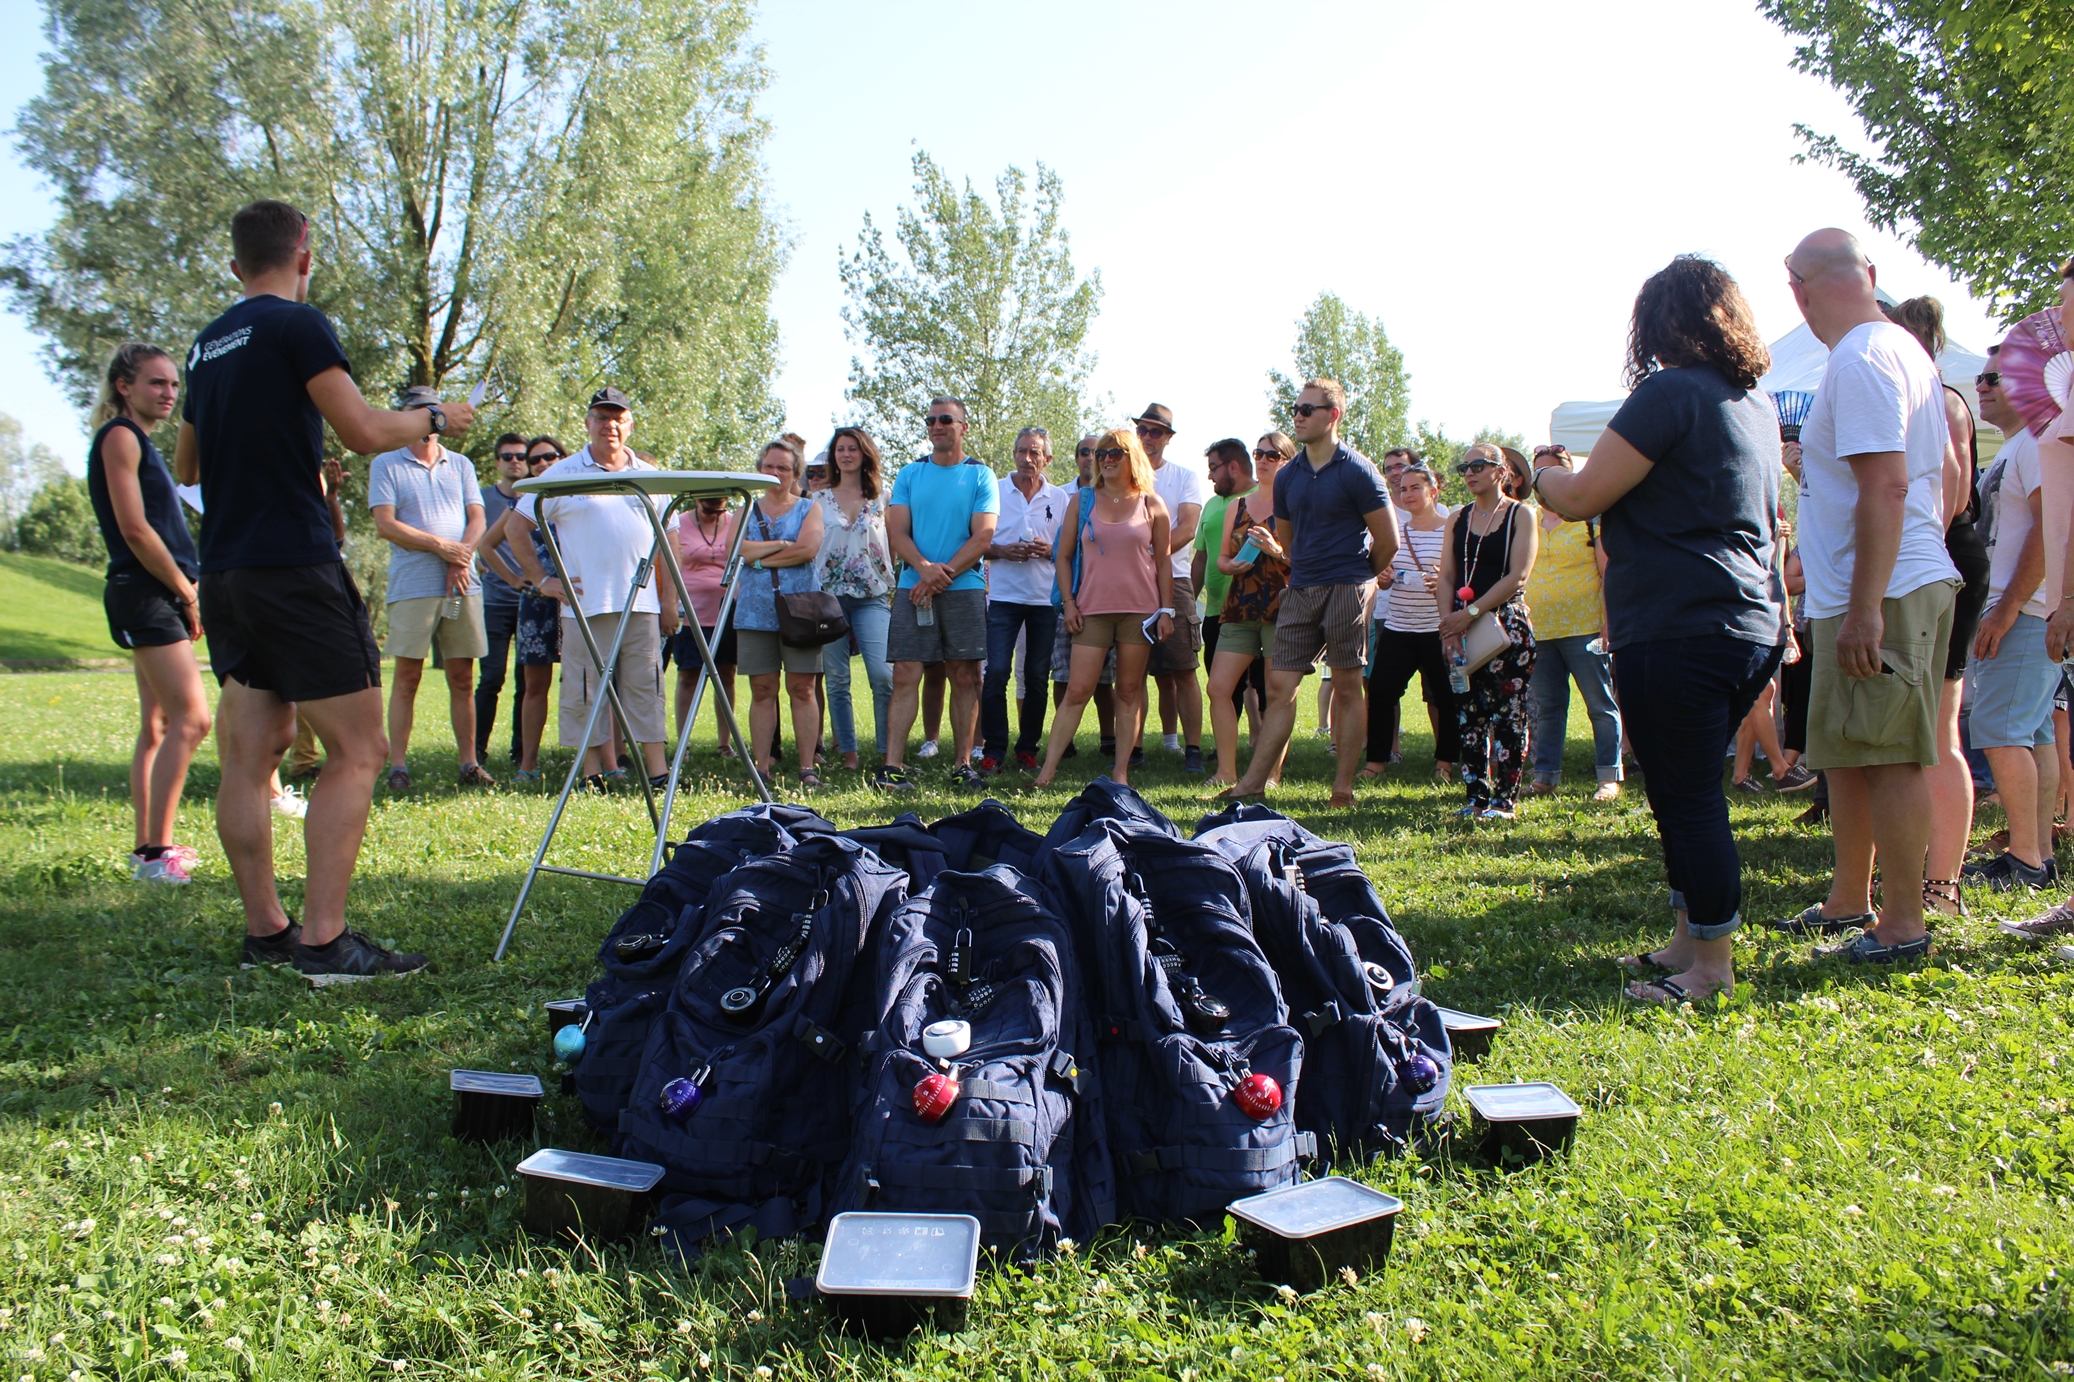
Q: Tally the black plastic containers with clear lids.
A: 7